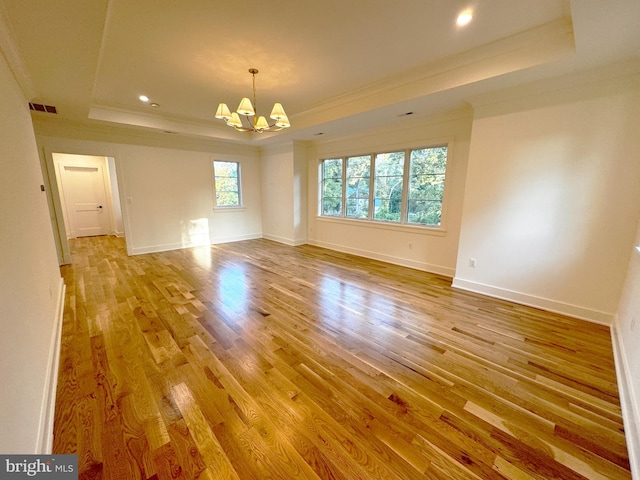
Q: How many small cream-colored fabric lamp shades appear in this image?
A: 6